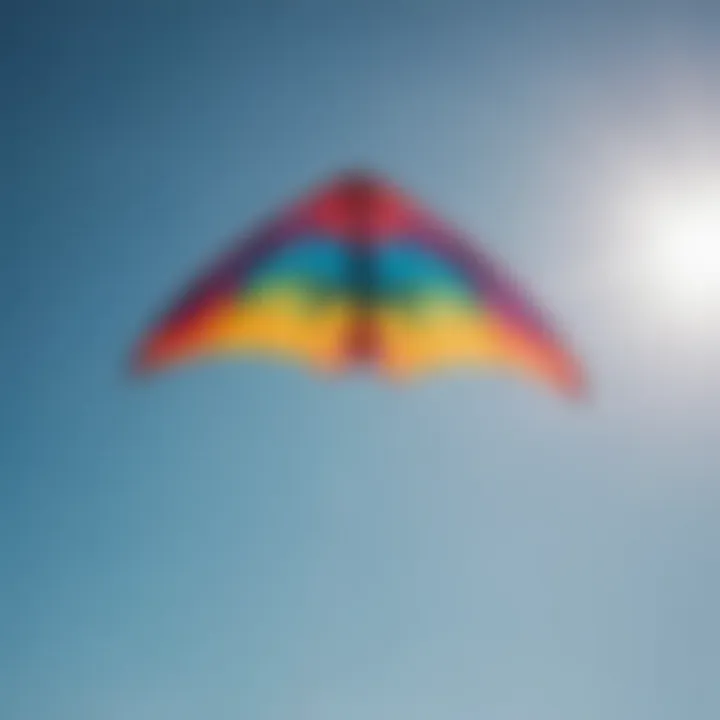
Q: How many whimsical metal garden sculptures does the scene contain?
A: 0